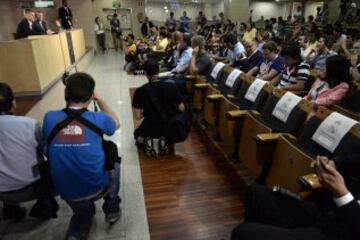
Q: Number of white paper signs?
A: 5